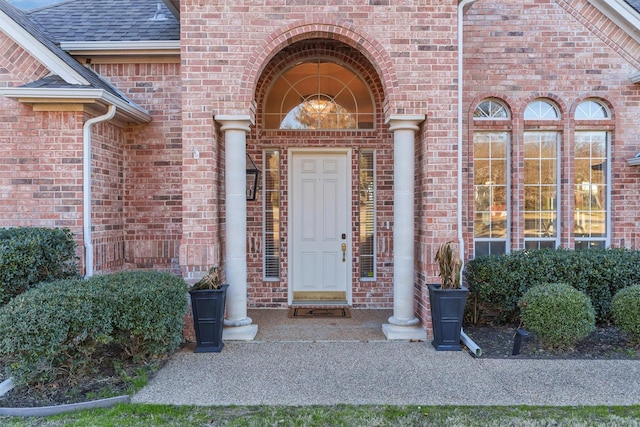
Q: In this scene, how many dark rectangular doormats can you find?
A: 1